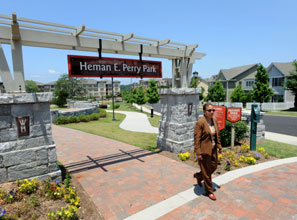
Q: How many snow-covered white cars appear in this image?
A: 0